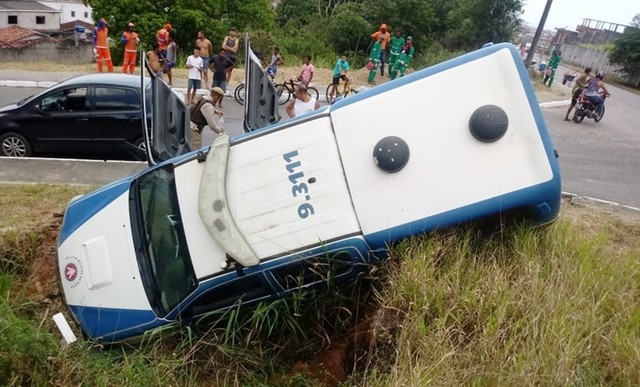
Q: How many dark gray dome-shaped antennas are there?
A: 2